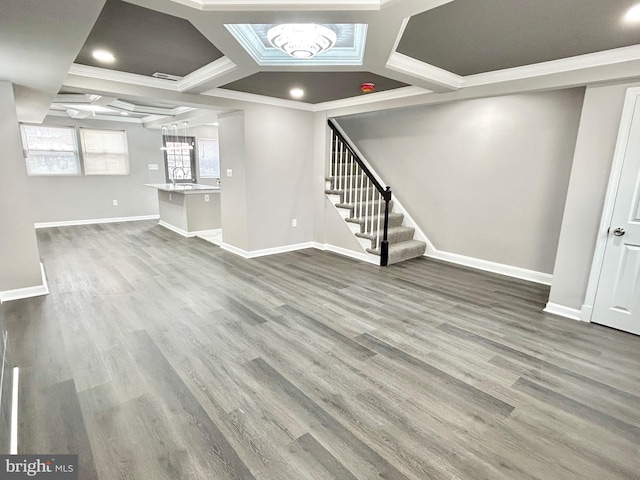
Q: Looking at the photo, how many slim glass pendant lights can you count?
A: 3